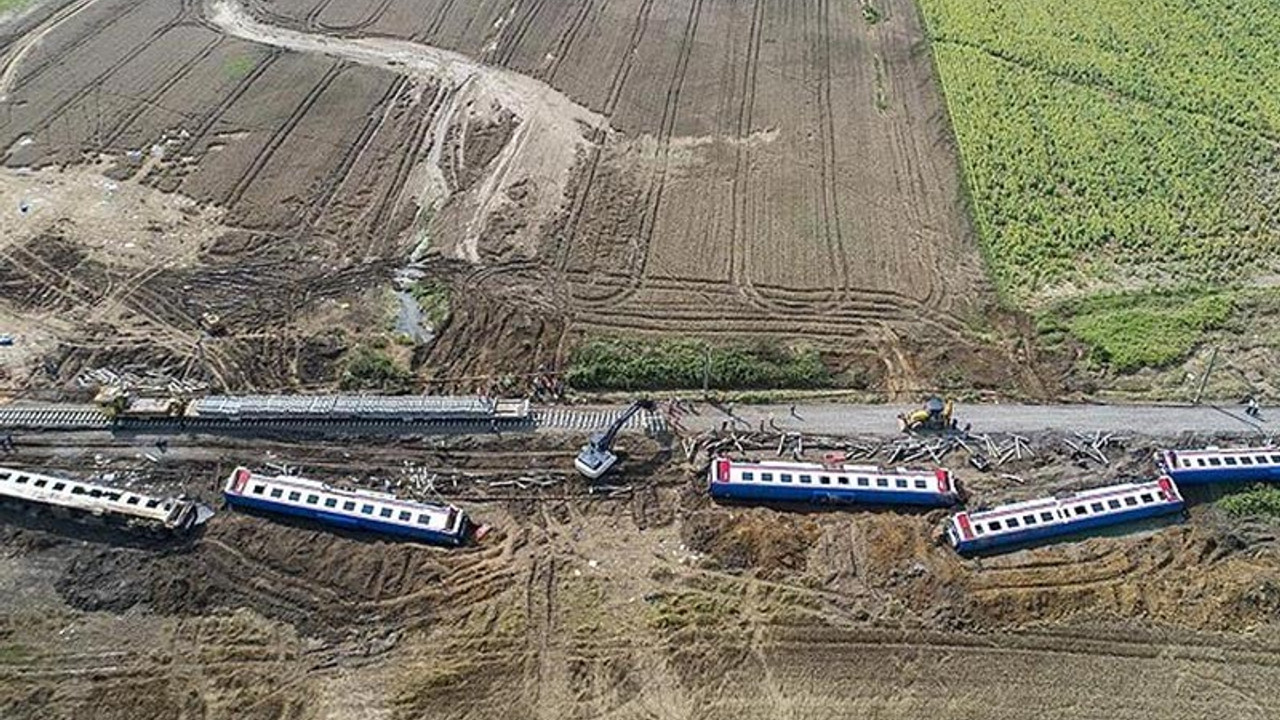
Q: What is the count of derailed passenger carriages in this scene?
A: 5